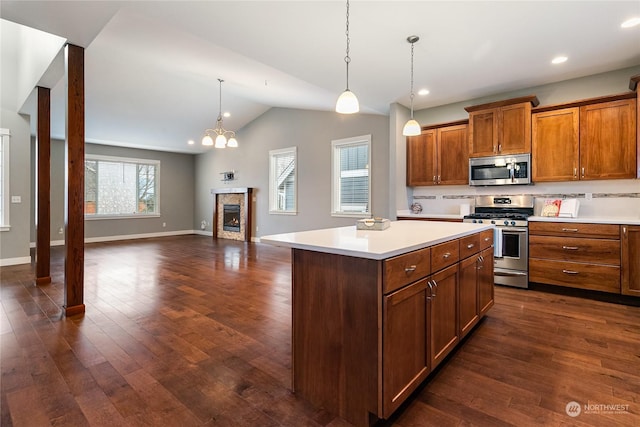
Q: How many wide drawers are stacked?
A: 3